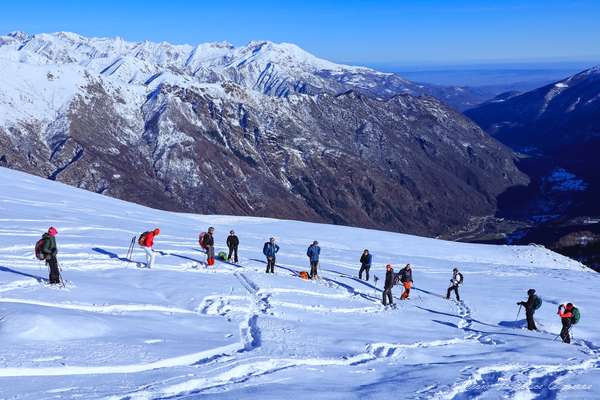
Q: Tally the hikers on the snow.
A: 12